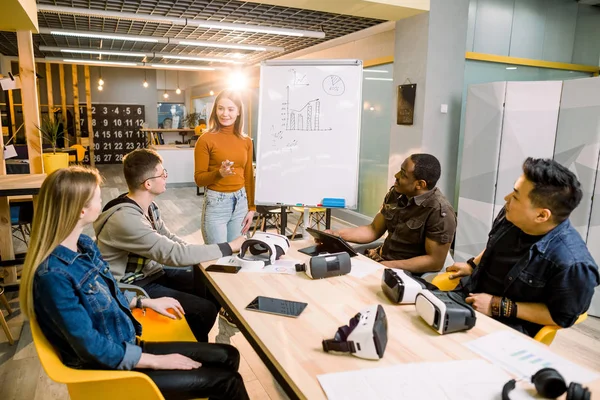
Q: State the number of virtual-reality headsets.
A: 5